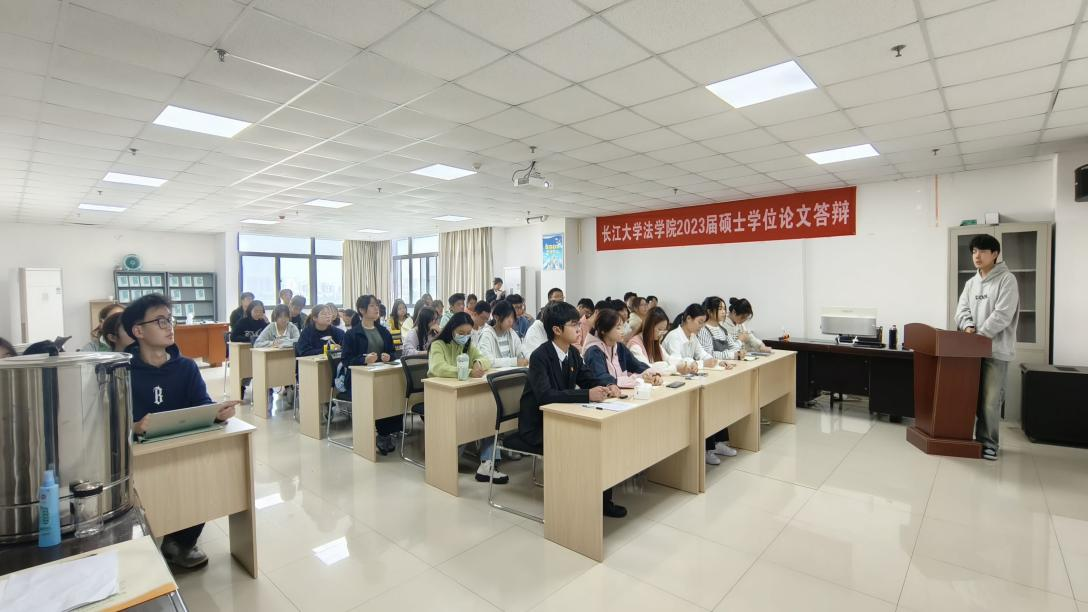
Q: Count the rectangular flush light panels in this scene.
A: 10